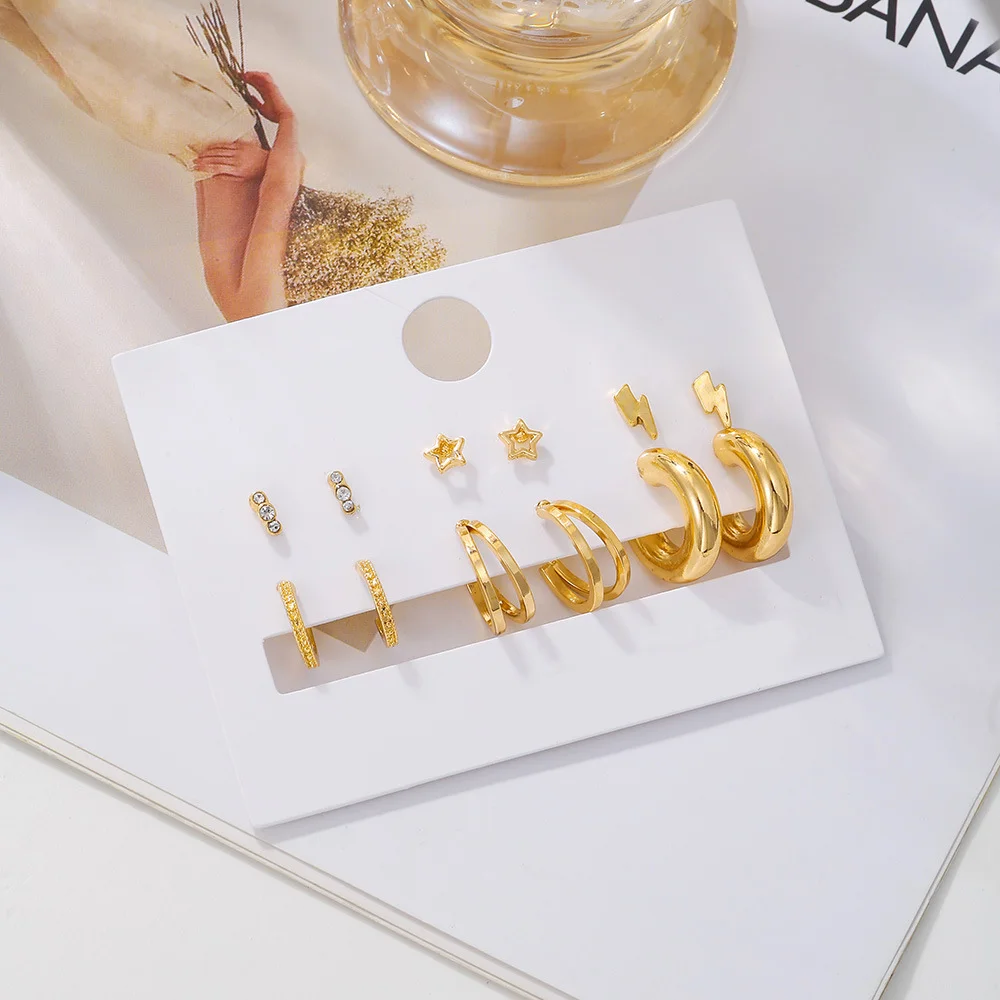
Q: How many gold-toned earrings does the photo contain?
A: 12